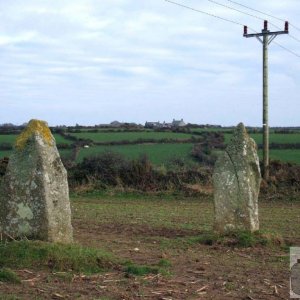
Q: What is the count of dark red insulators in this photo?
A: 3